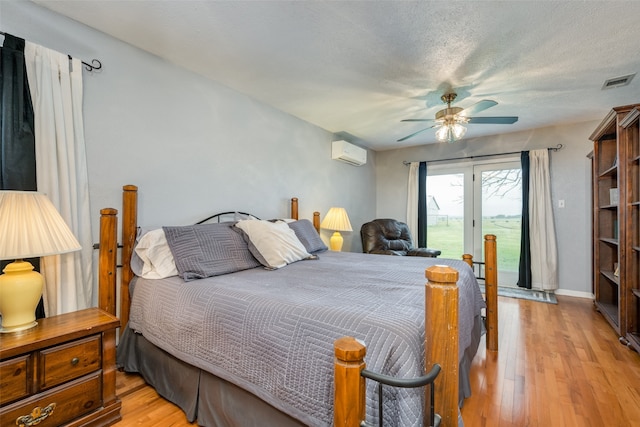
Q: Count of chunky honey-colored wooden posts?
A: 8